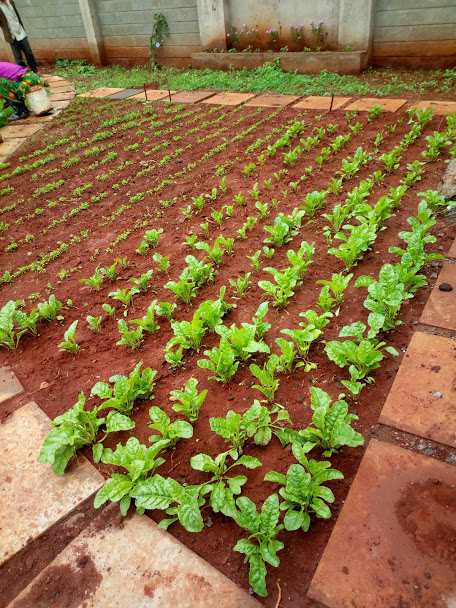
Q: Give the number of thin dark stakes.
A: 3